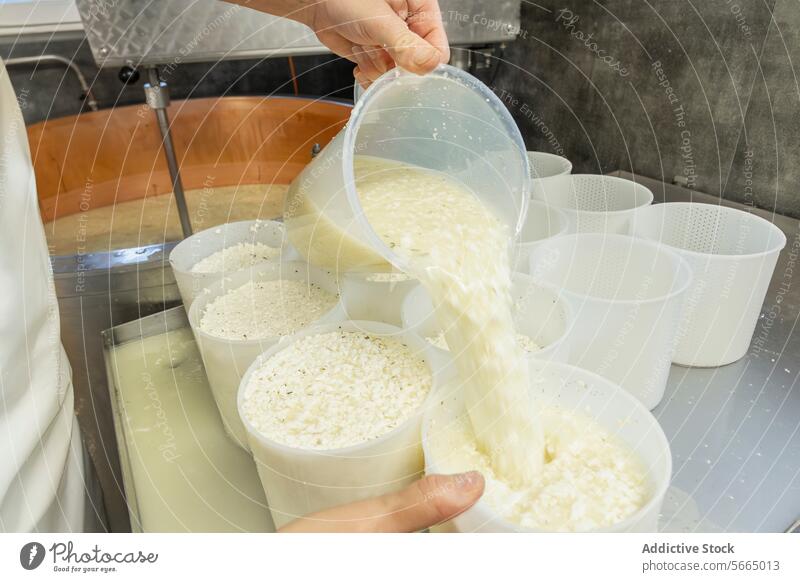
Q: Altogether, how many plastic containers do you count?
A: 12